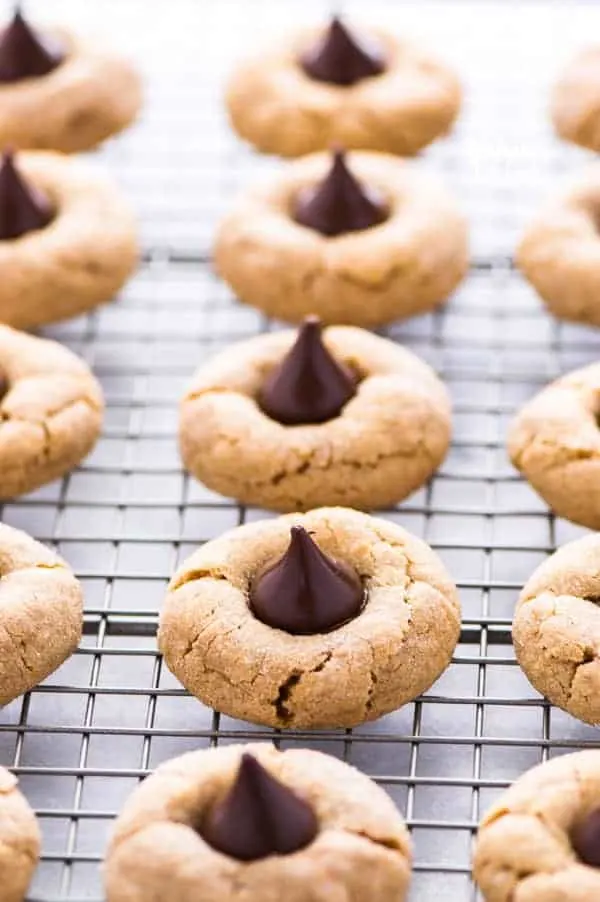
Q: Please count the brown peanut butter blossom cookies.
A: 15